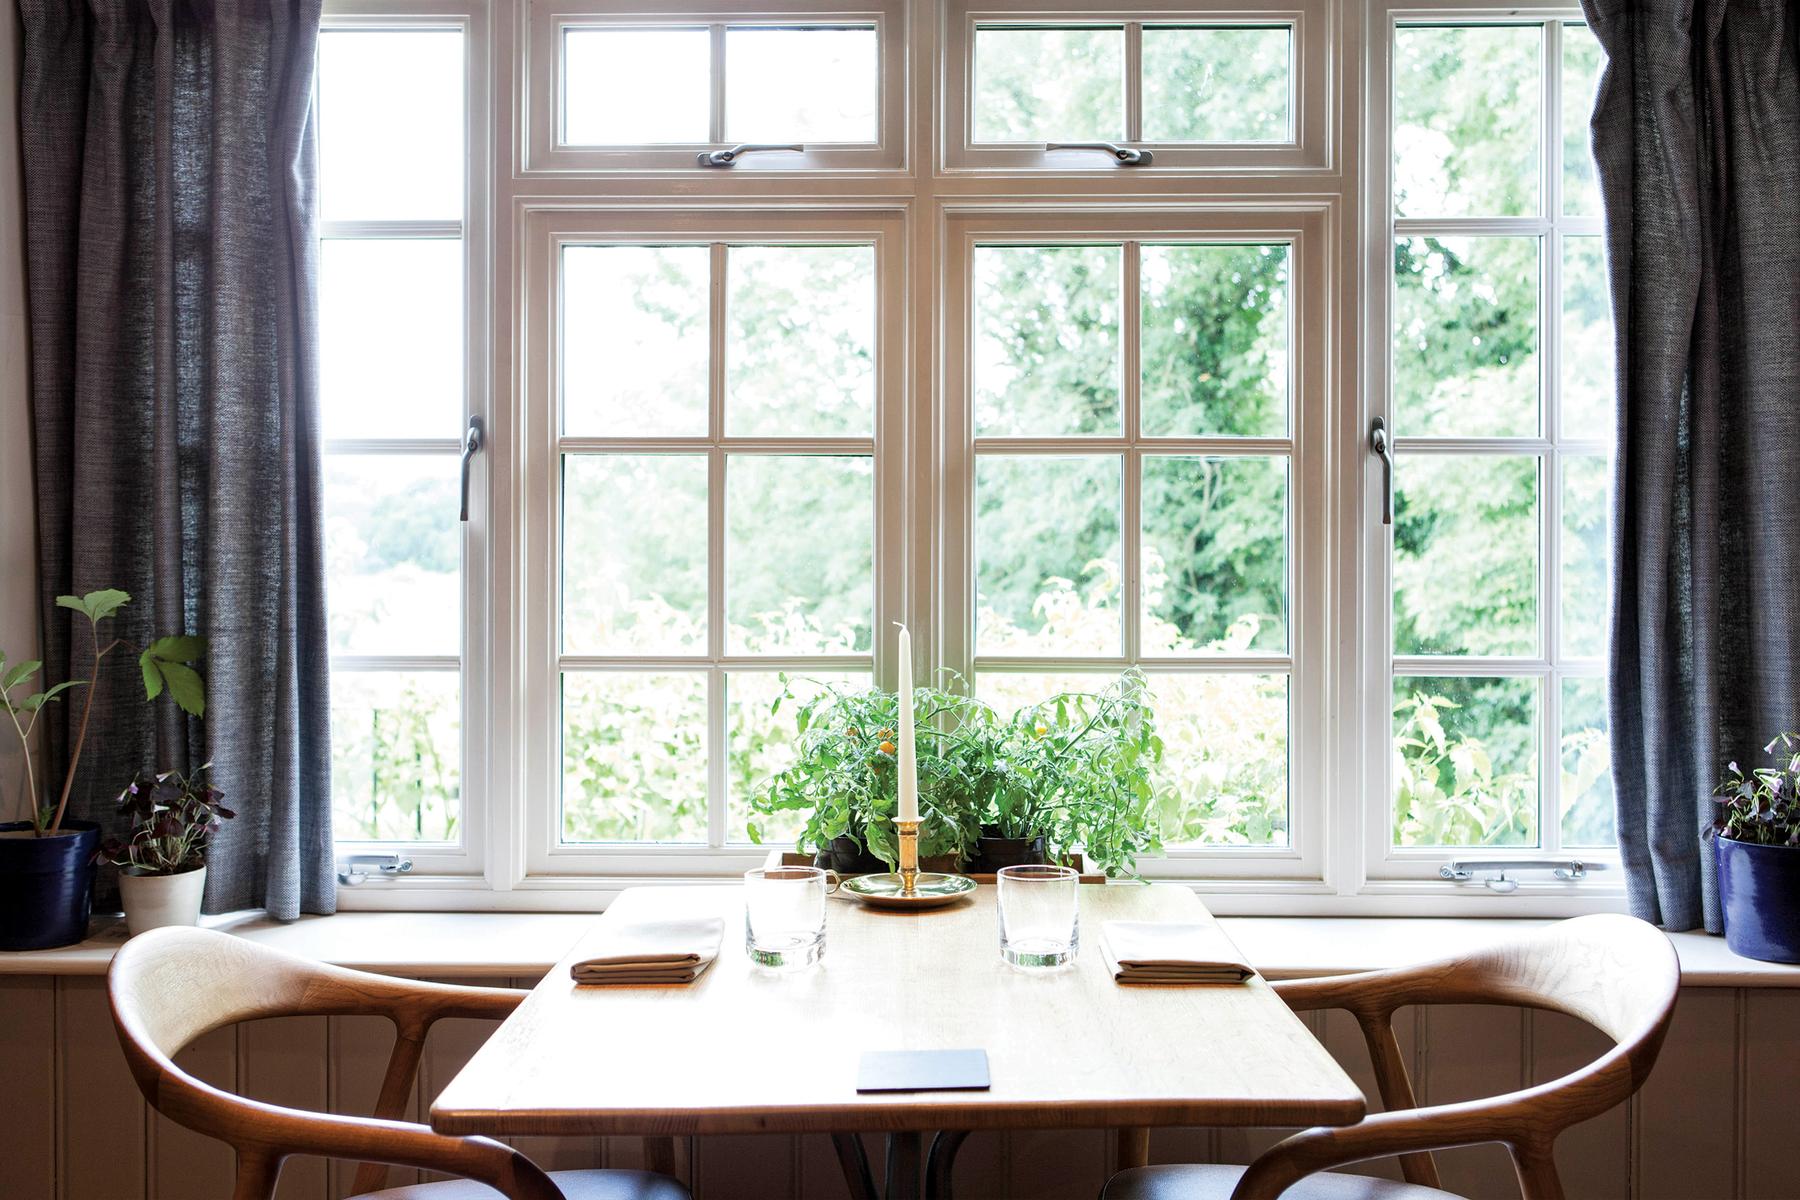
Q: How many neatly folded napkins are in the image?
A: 2